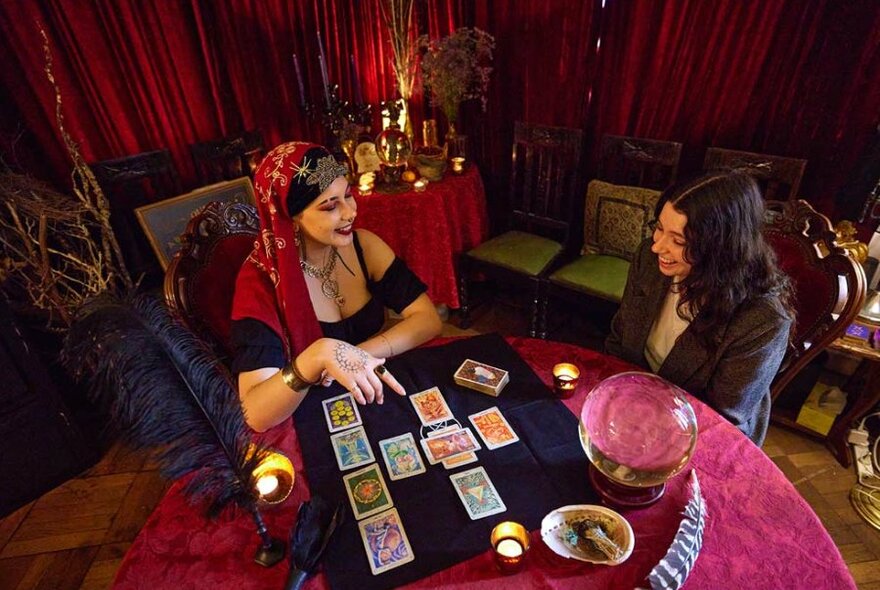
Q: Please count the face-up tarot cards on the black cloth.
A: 10